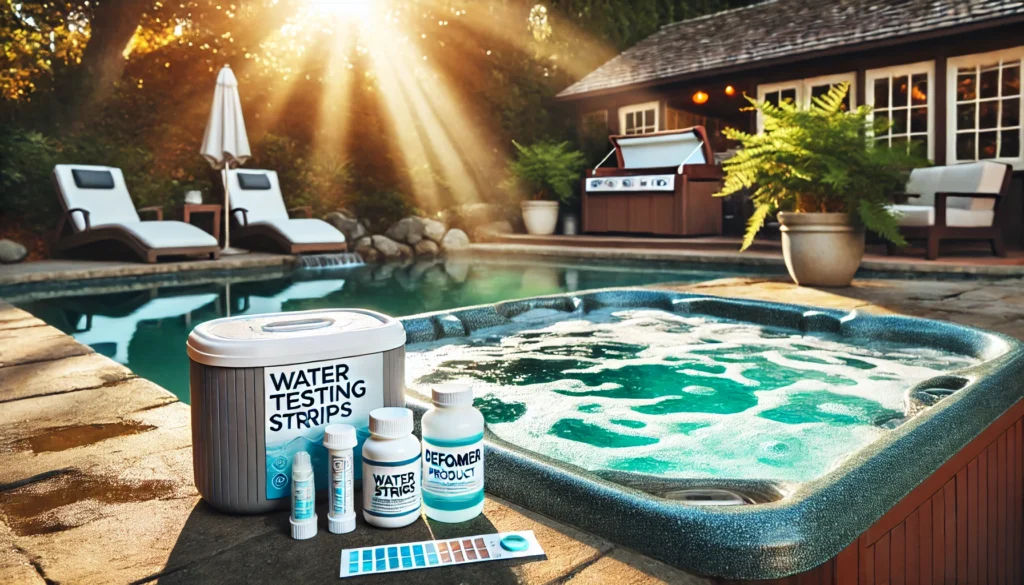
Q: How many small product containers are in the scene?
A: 4